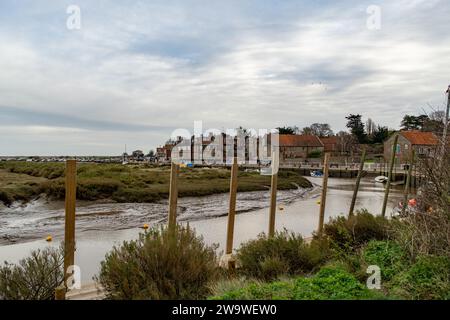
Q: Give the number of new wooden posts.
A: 5